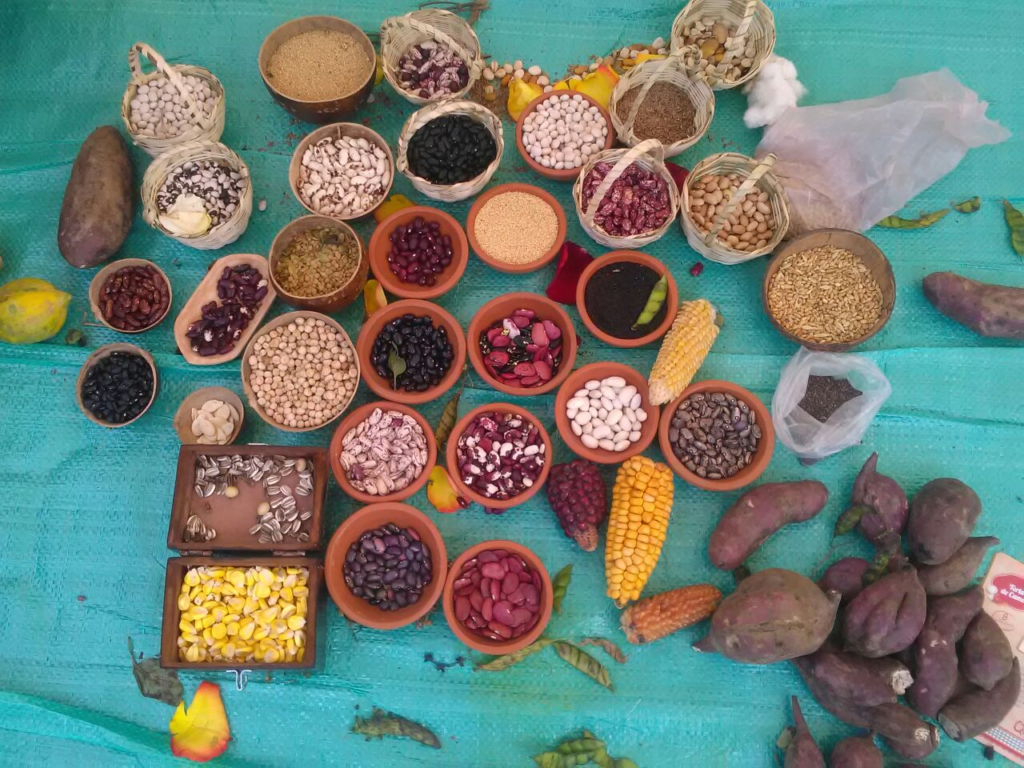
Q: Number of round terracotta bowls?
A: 12